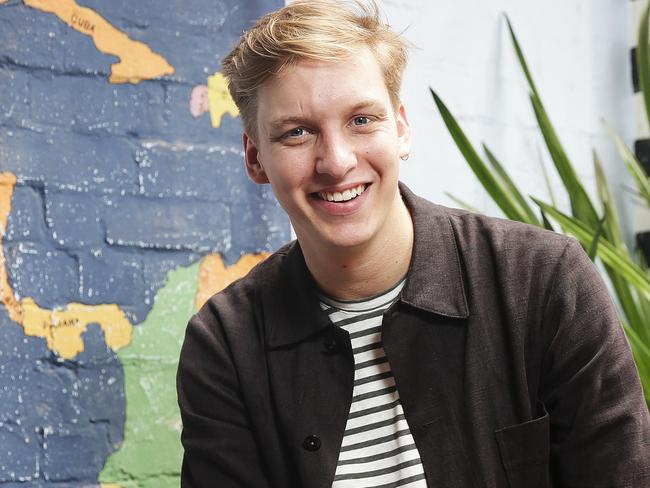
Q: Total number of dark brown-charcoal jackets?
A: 1